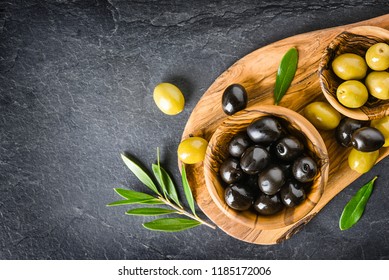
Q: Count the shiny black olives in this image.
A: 13